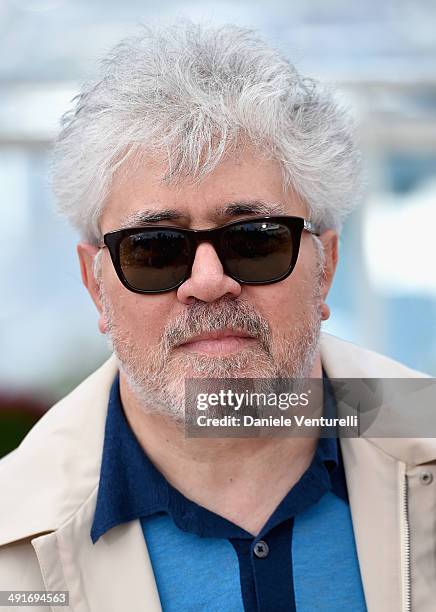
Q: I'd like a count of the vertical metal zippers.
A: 1